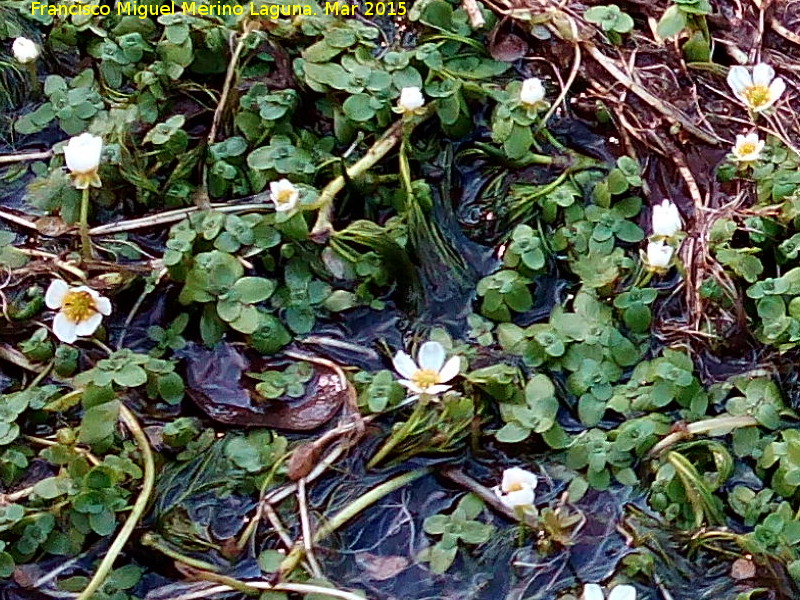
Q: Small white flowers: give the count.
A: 13